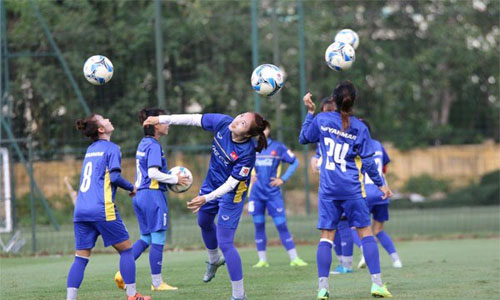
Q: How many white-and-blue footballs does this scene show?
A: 5